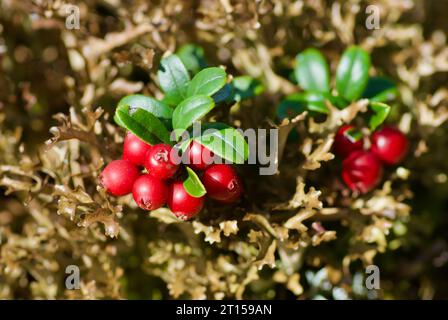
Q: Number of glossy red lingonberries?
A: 10